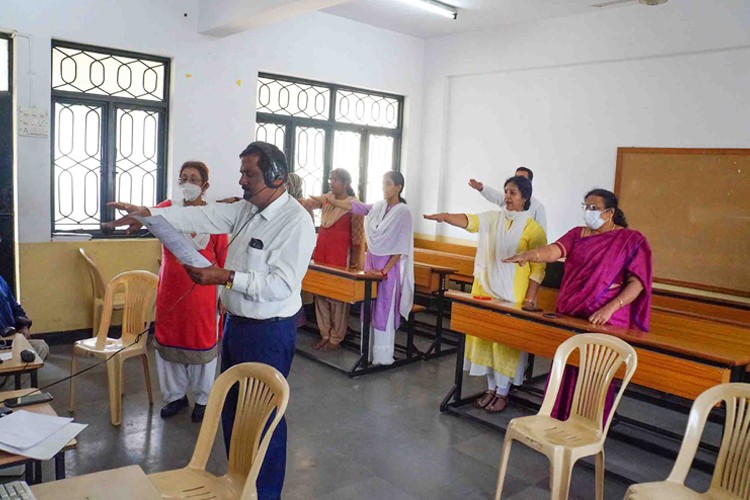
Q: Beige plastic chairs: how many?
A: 5